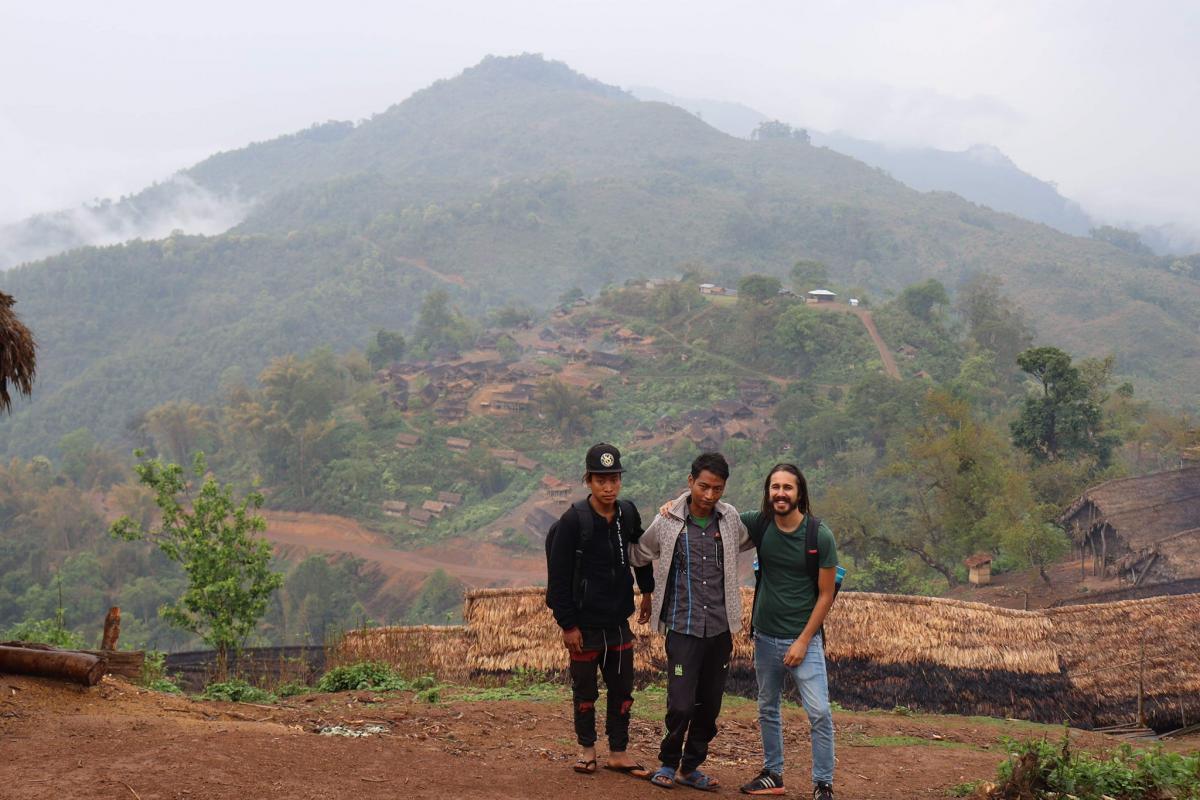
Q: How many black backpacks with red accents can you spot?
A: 1